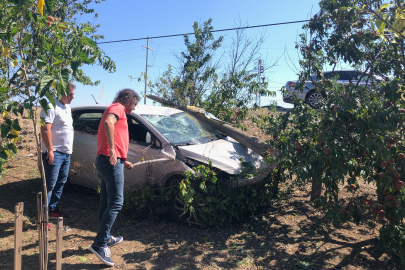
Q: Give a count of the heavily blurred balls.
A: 0